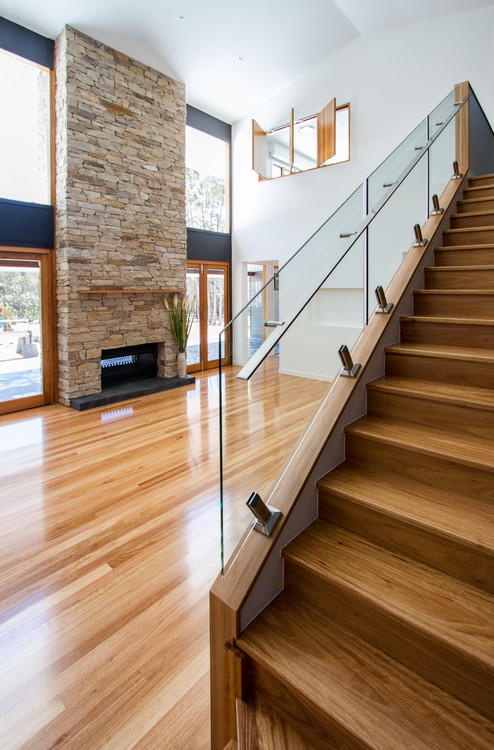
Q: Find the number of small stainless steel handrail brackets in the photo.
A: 6